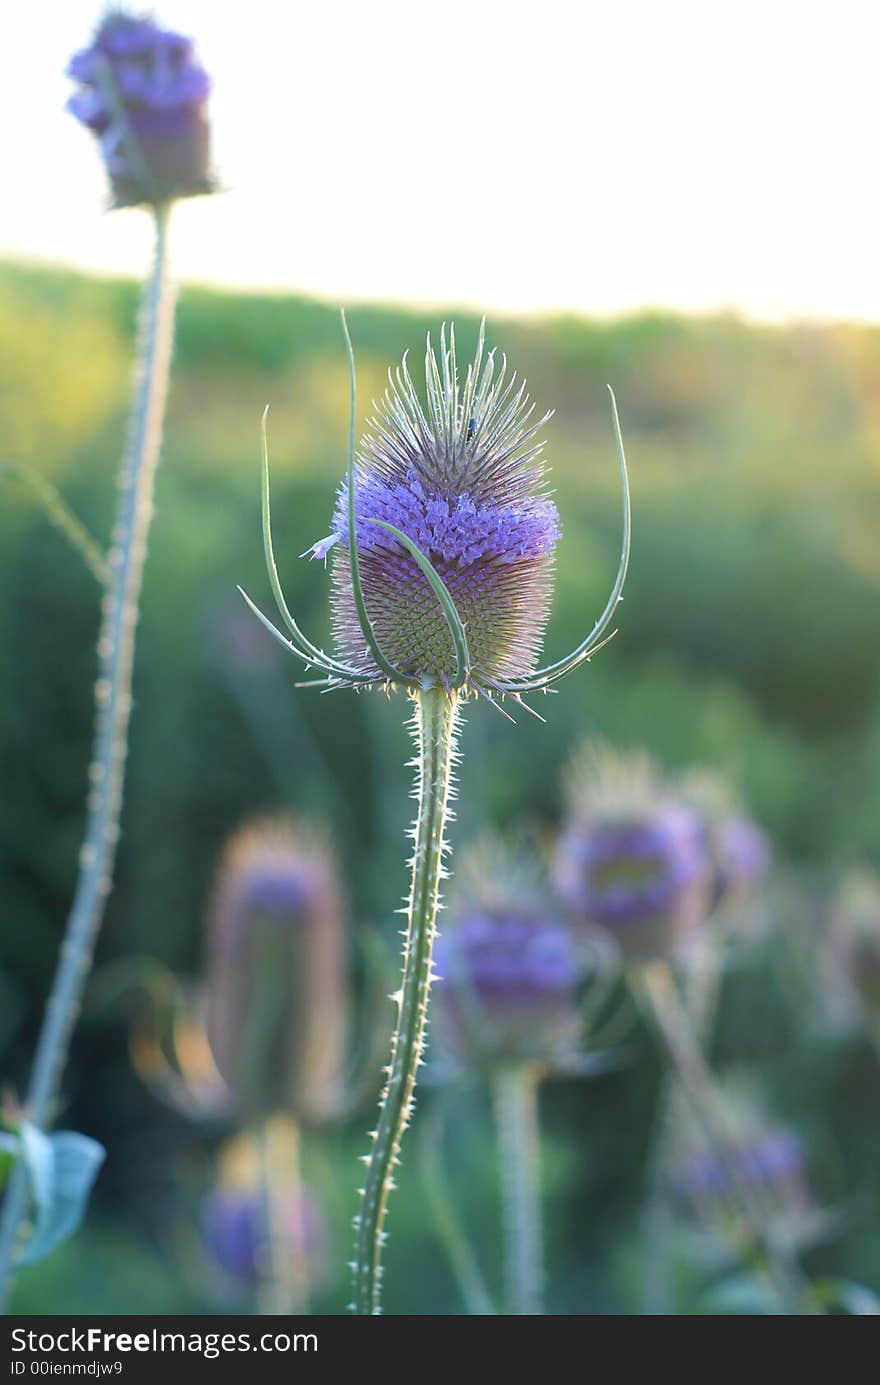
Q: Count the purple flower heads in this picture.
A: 8